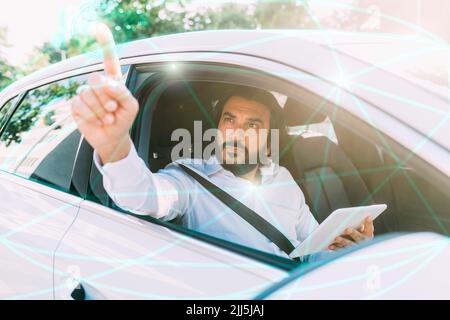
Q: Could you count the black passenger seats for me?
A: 1